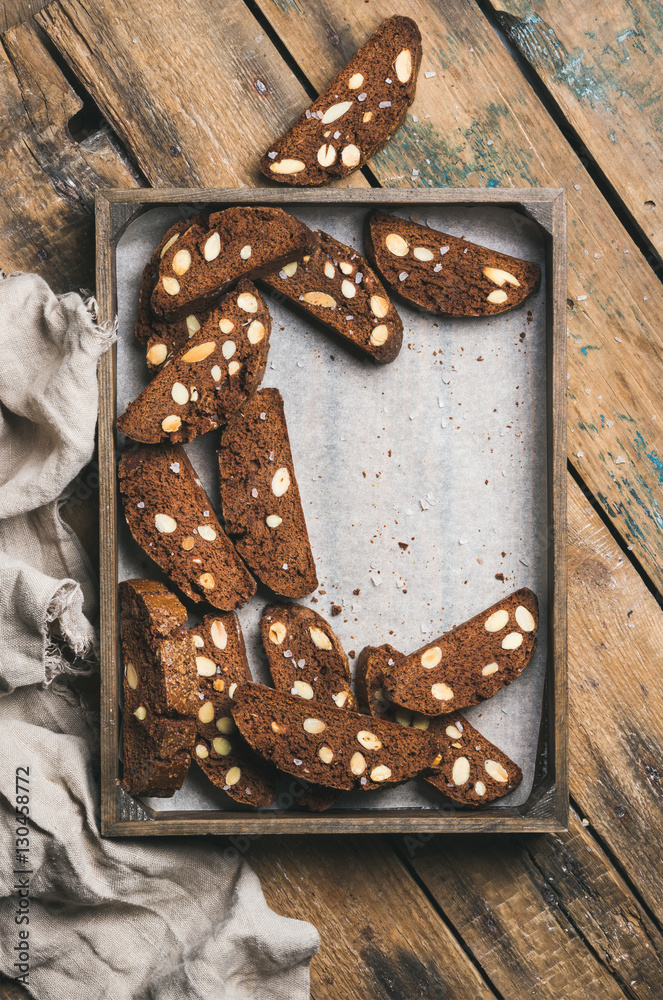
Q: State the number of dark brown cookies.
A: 14